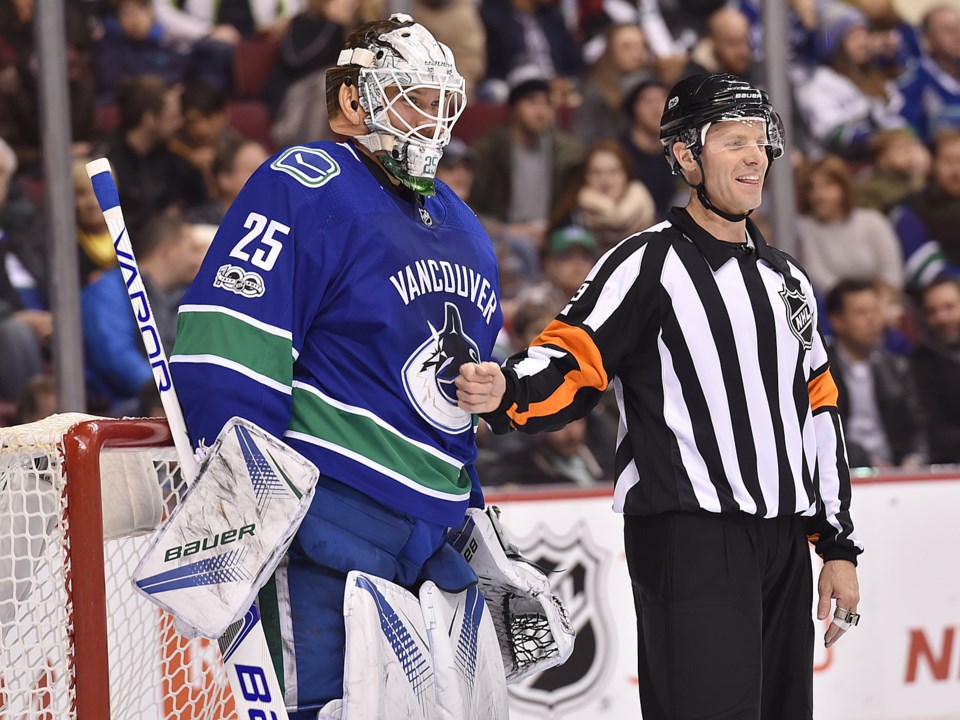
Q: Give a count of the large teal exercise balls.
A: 0